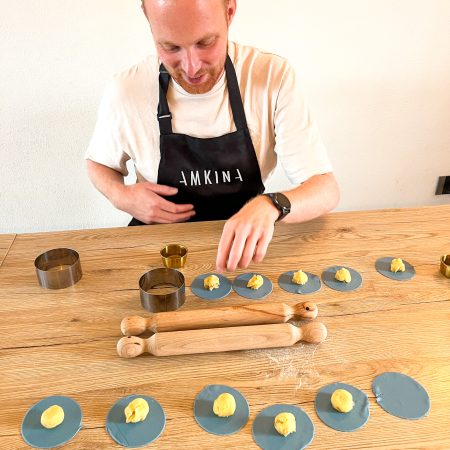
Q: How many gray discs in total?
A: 11